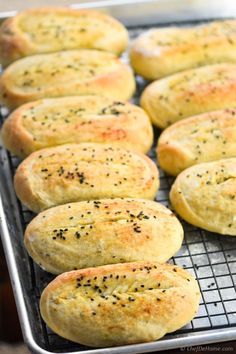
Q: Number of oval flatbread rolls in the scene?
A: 10